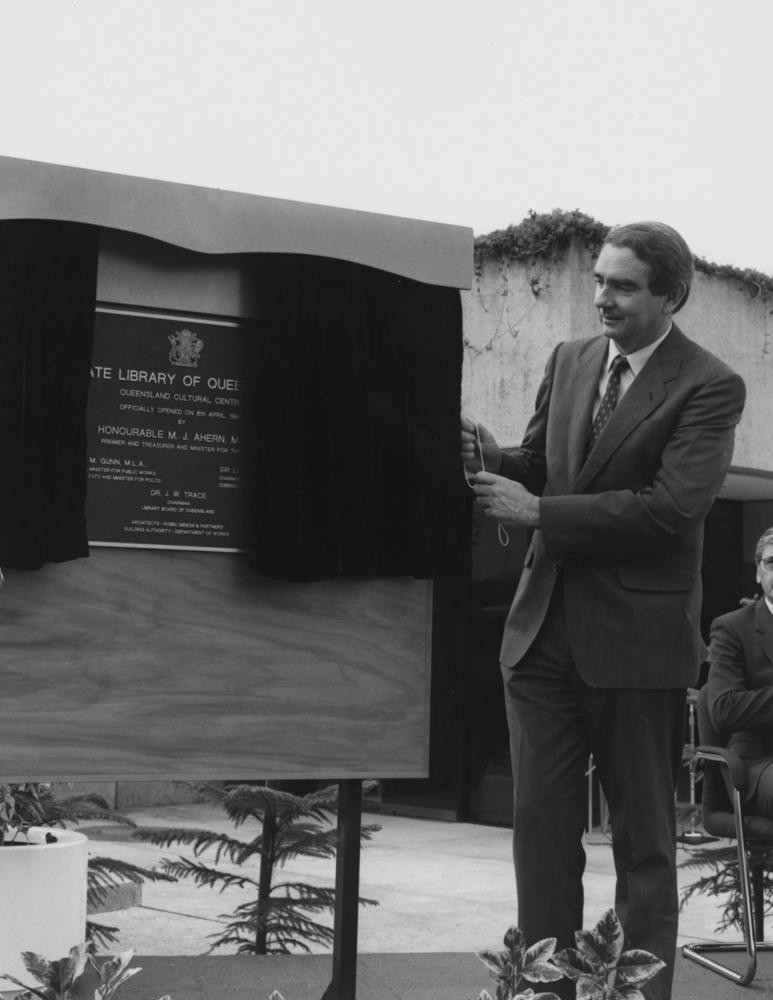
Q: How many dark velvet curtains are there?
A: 2